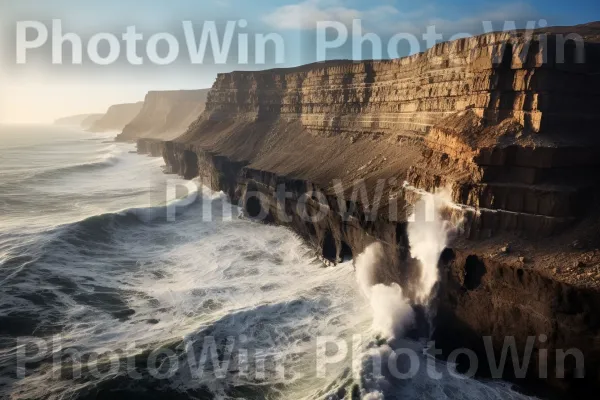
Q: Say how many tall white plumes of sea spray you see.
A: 2